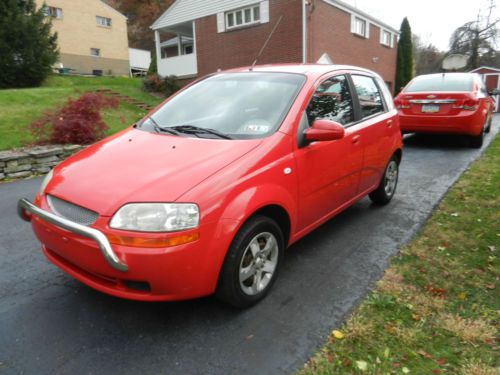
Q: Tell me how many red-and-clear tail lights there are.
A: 2